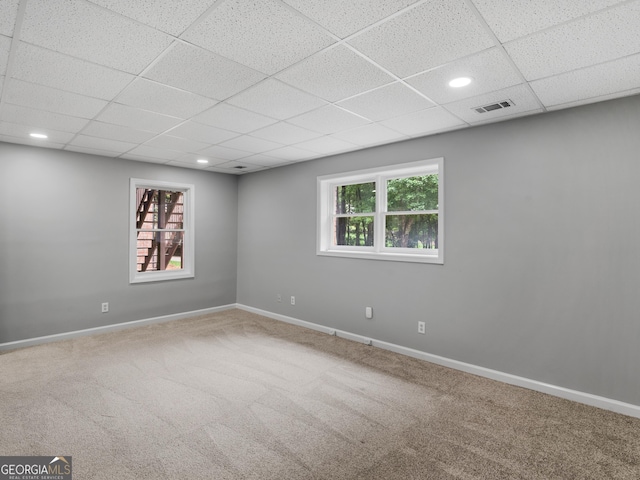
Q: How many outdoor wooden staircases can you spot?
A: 1